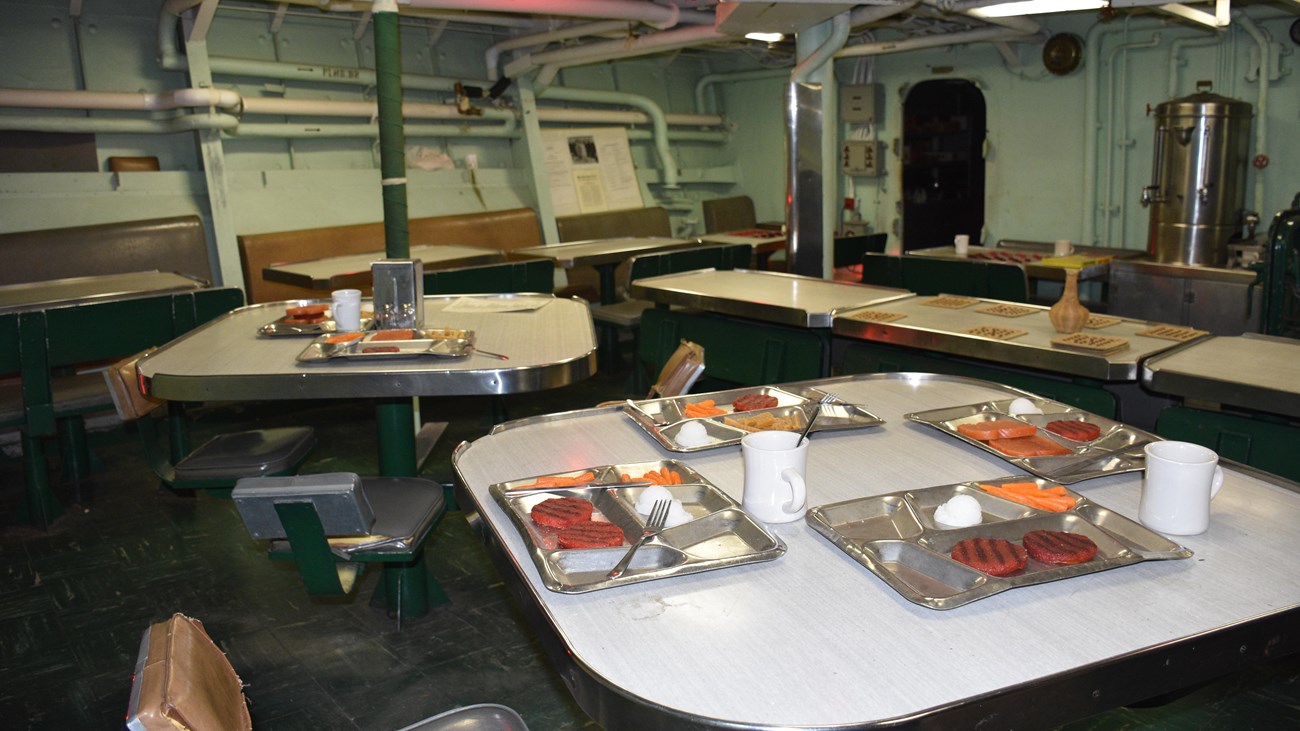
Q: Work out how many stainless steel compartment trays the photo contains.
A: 6